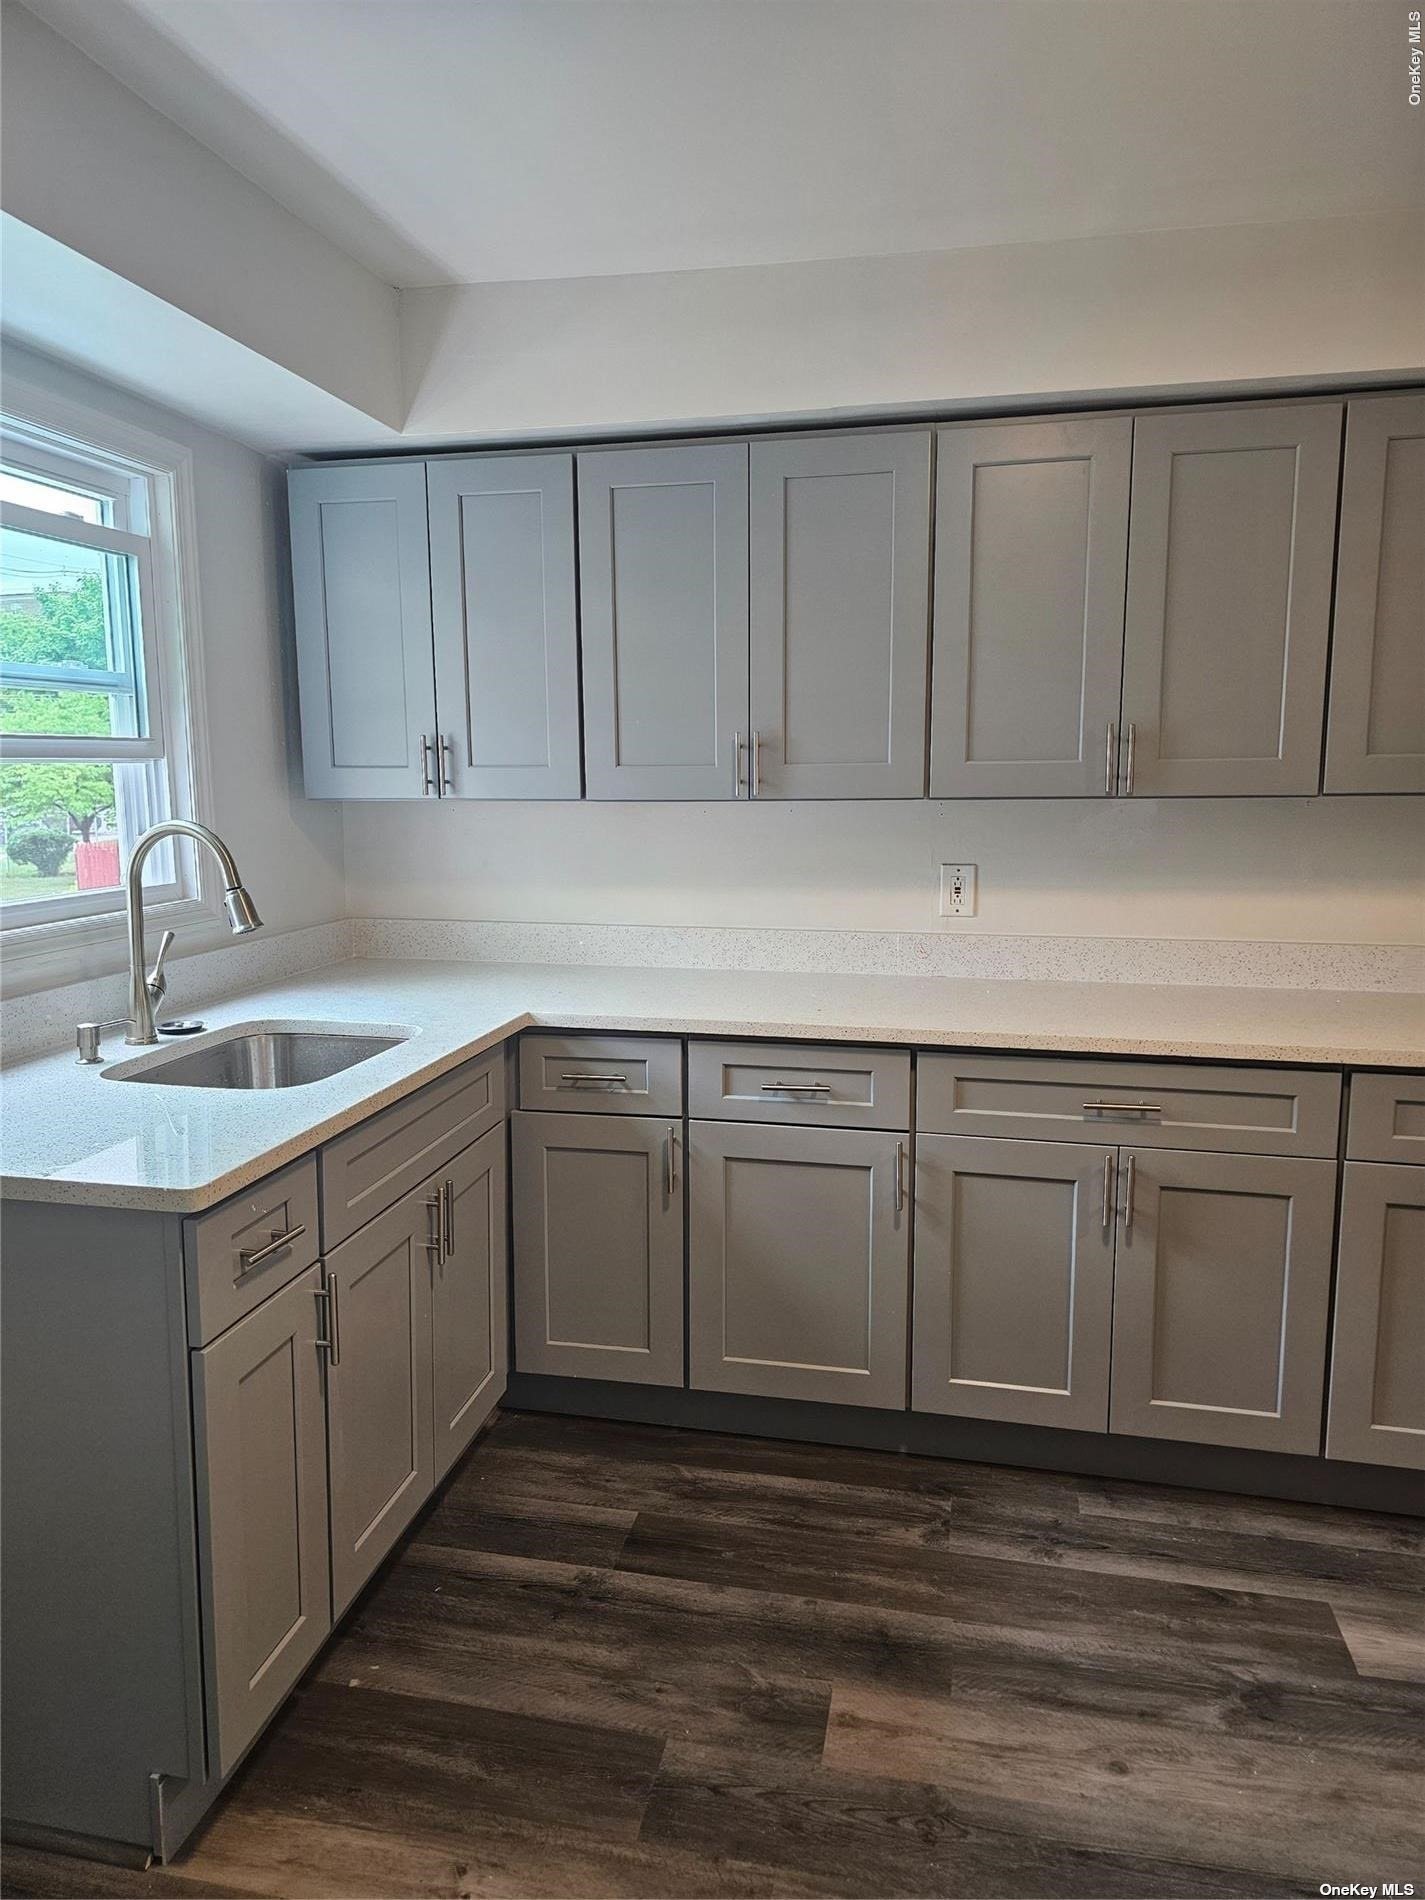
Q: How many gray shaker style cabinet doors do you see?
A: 15